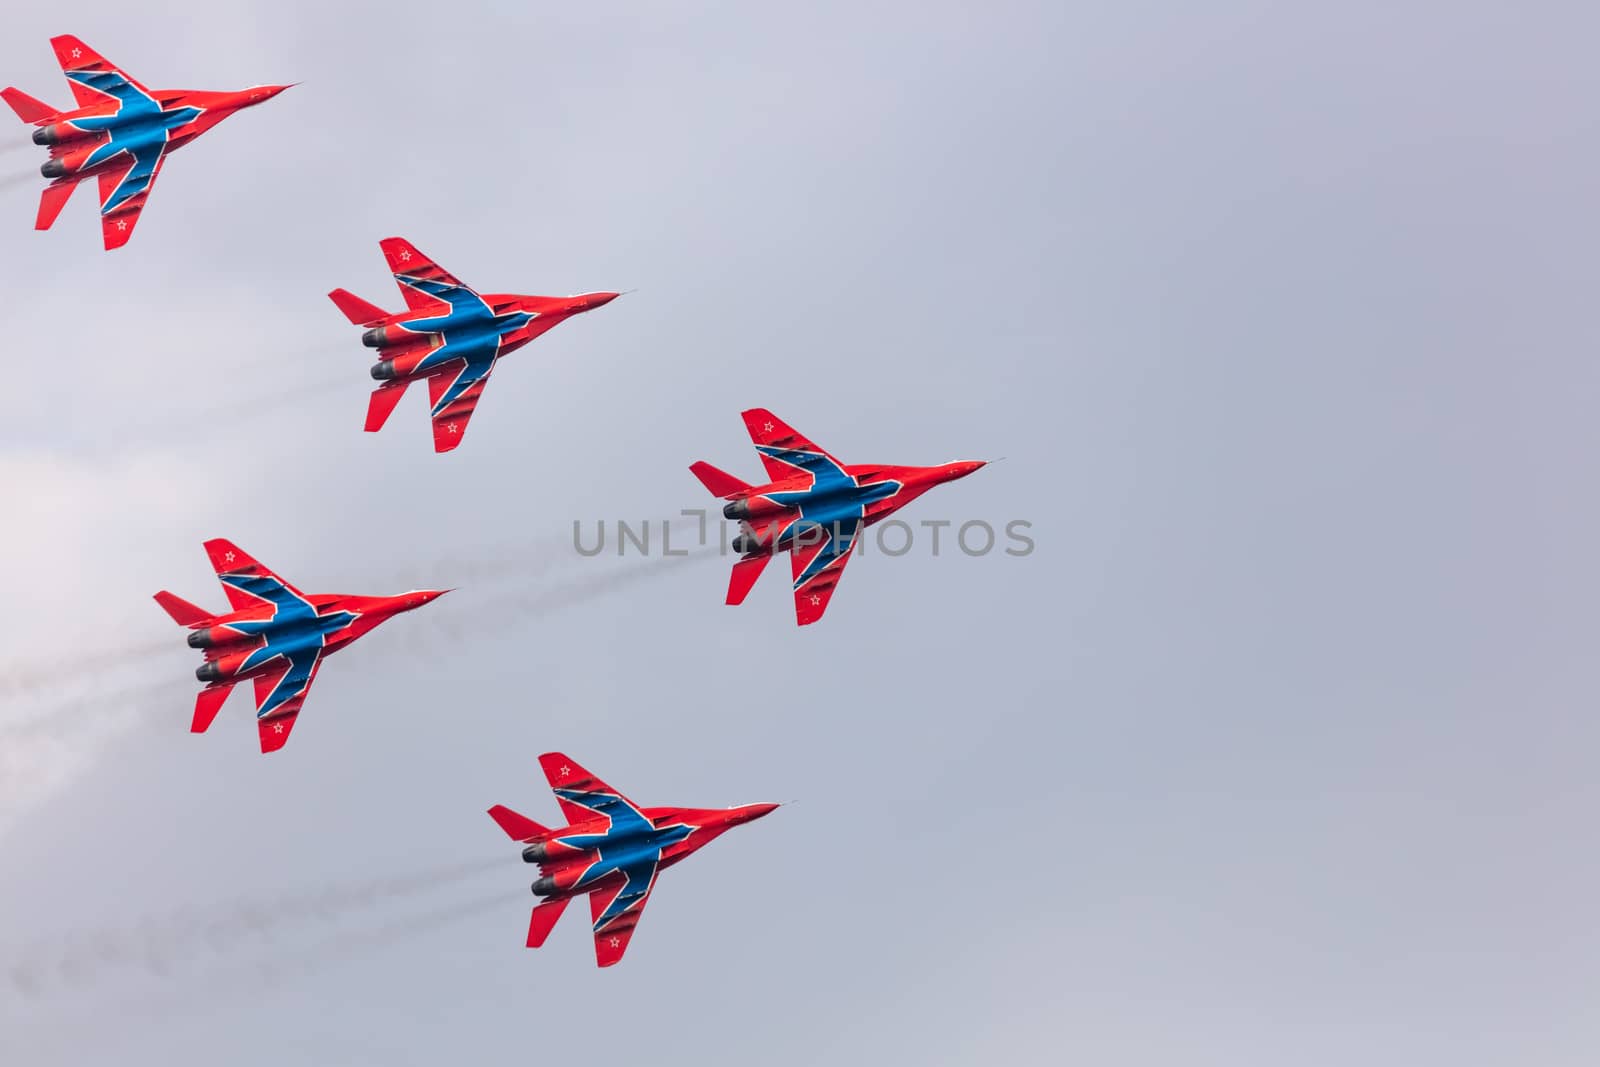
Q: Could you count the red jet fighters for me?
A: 5